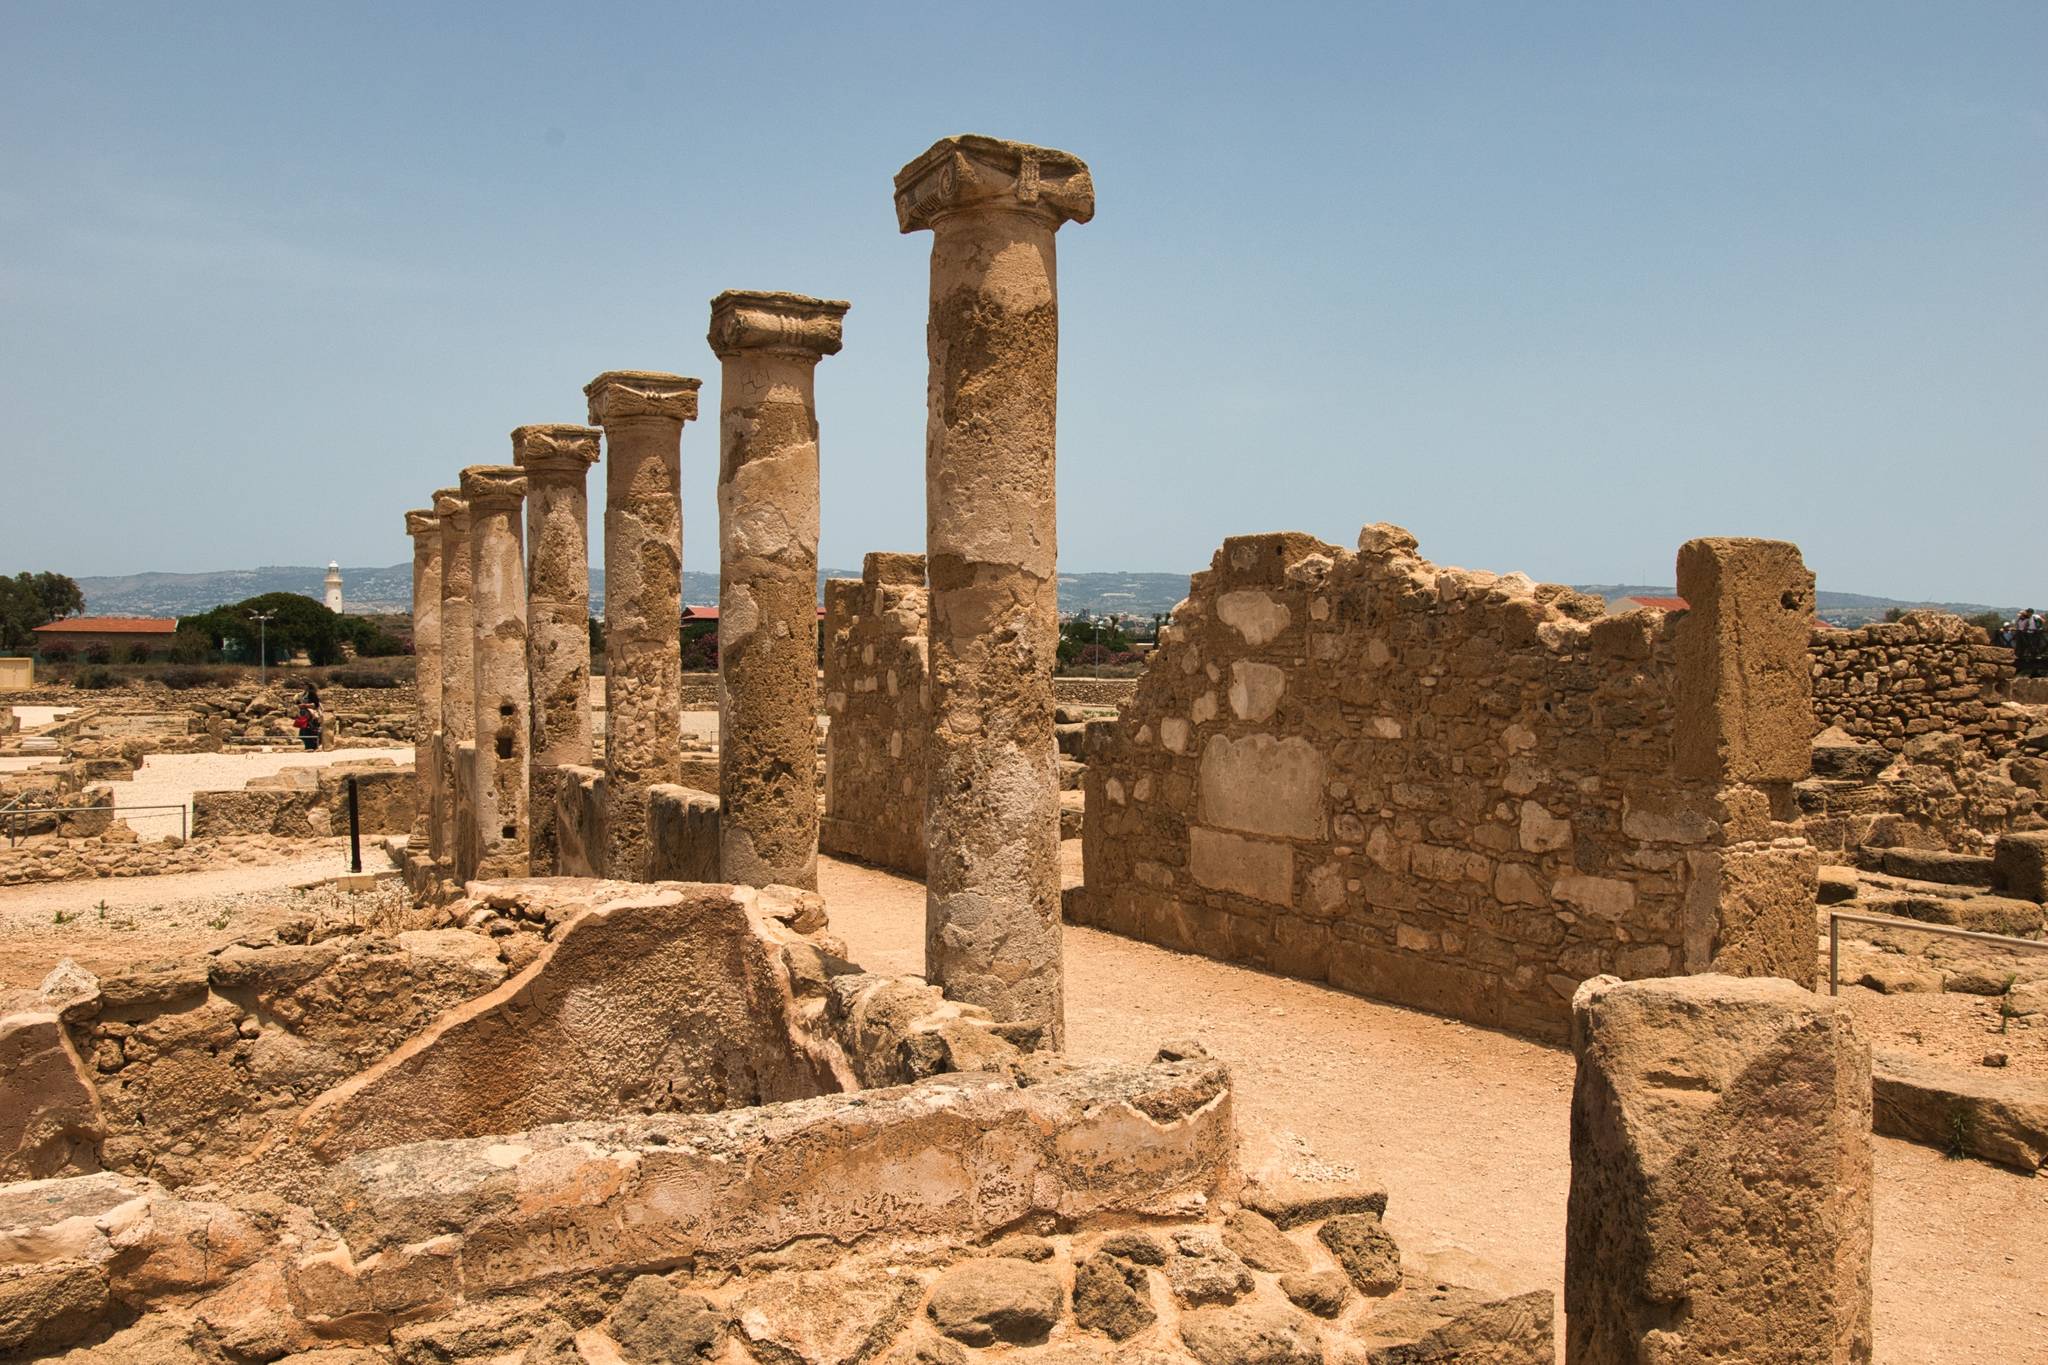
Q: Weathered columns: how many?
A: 7